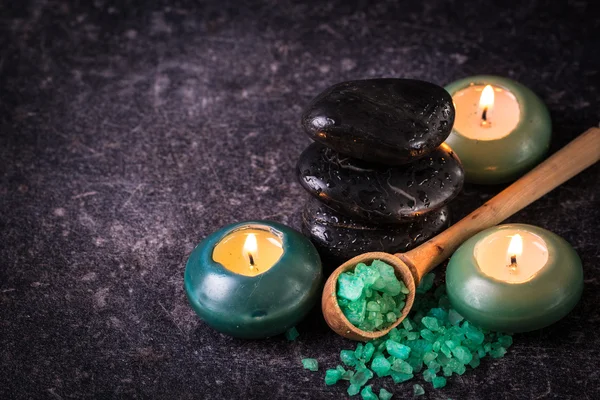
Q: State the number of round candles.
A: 3